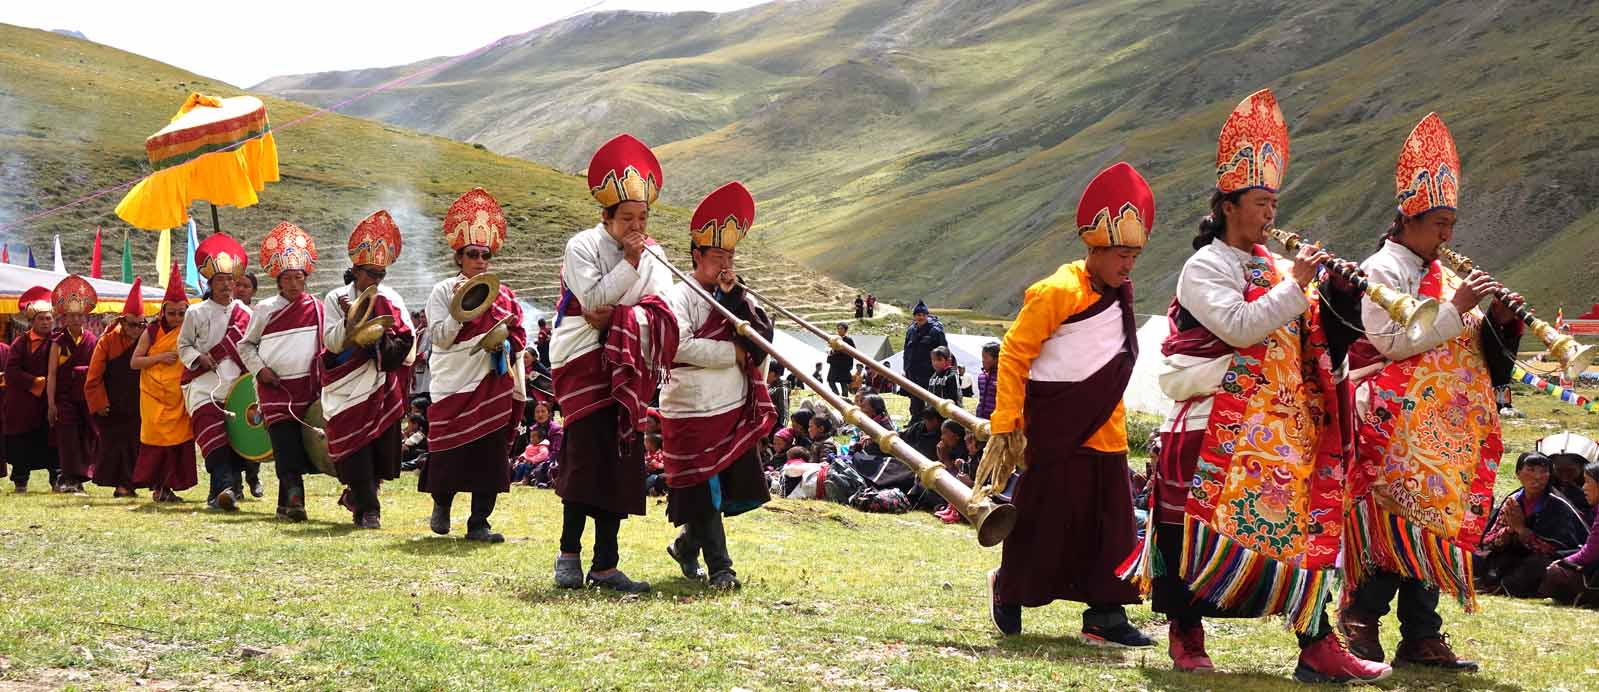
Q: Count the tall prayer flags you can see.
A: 7